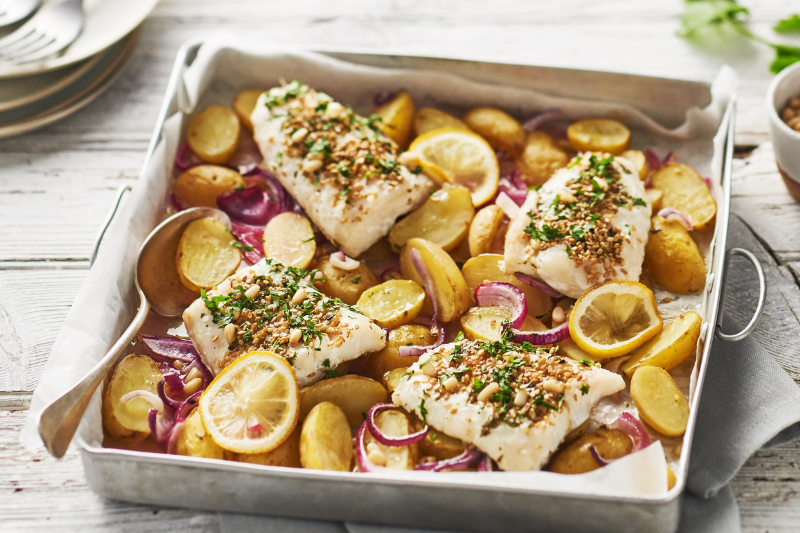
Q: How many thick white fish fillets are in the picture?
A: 4